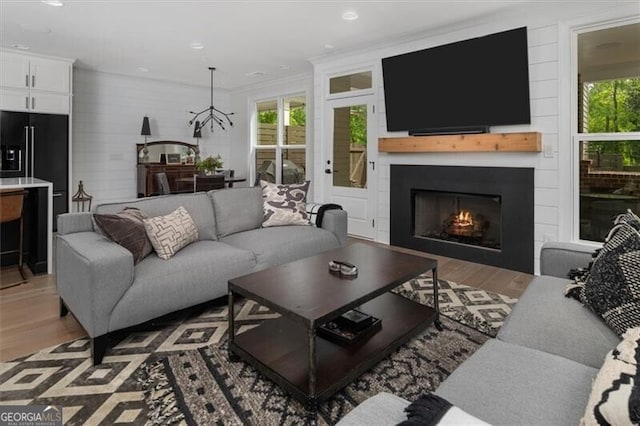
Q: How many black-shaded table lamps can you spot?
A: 2